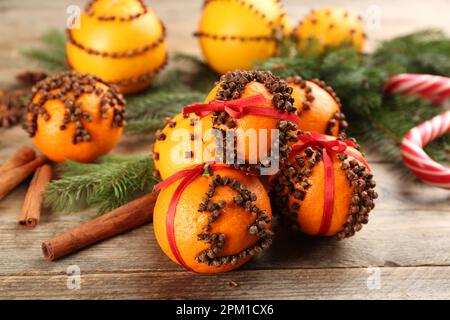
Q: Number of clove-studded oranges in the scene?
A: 9